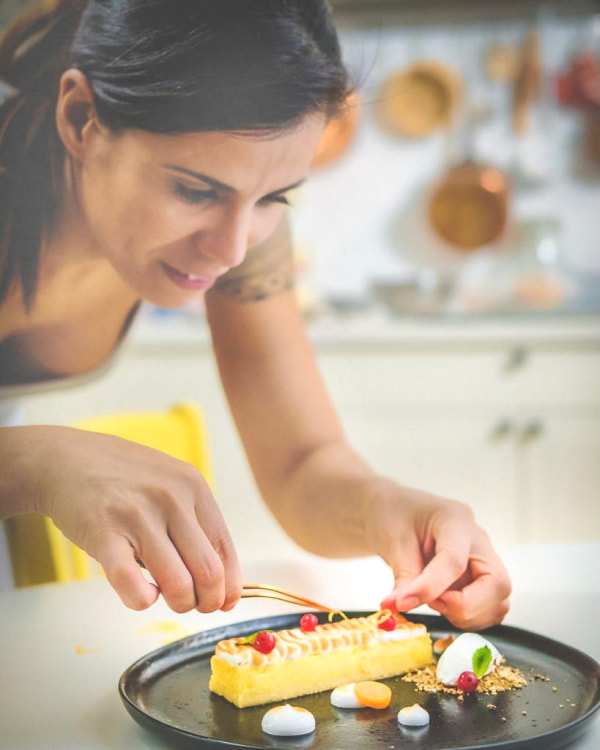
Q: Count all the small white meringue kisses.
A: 3